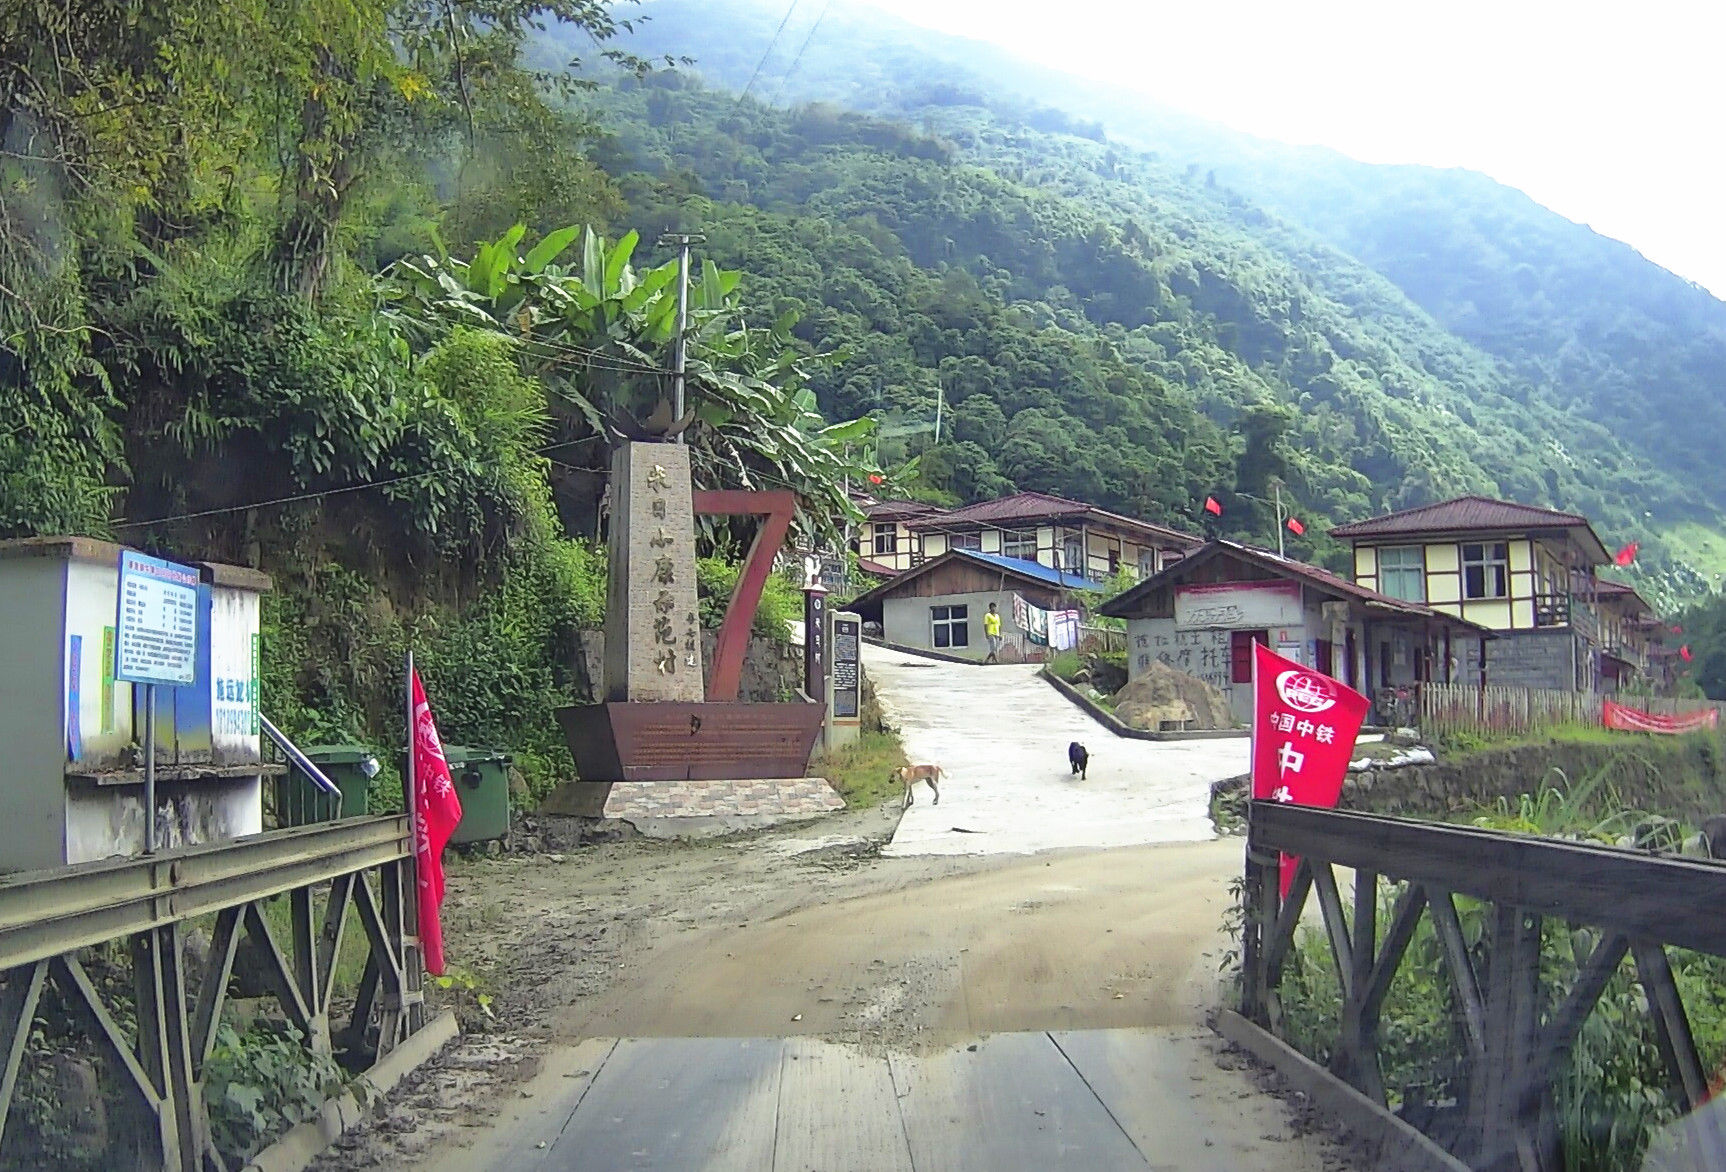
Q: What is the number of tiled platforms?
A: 1